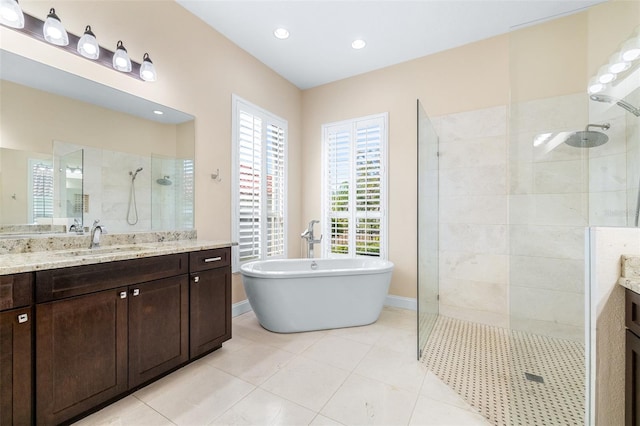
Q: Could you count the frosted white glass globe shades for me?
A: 5